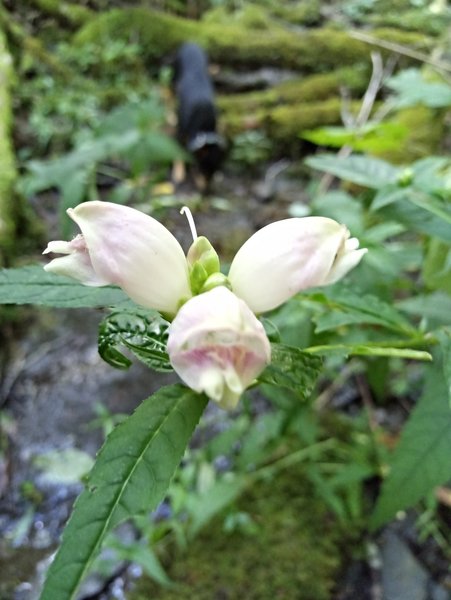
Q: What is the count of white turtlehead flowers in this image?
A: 3